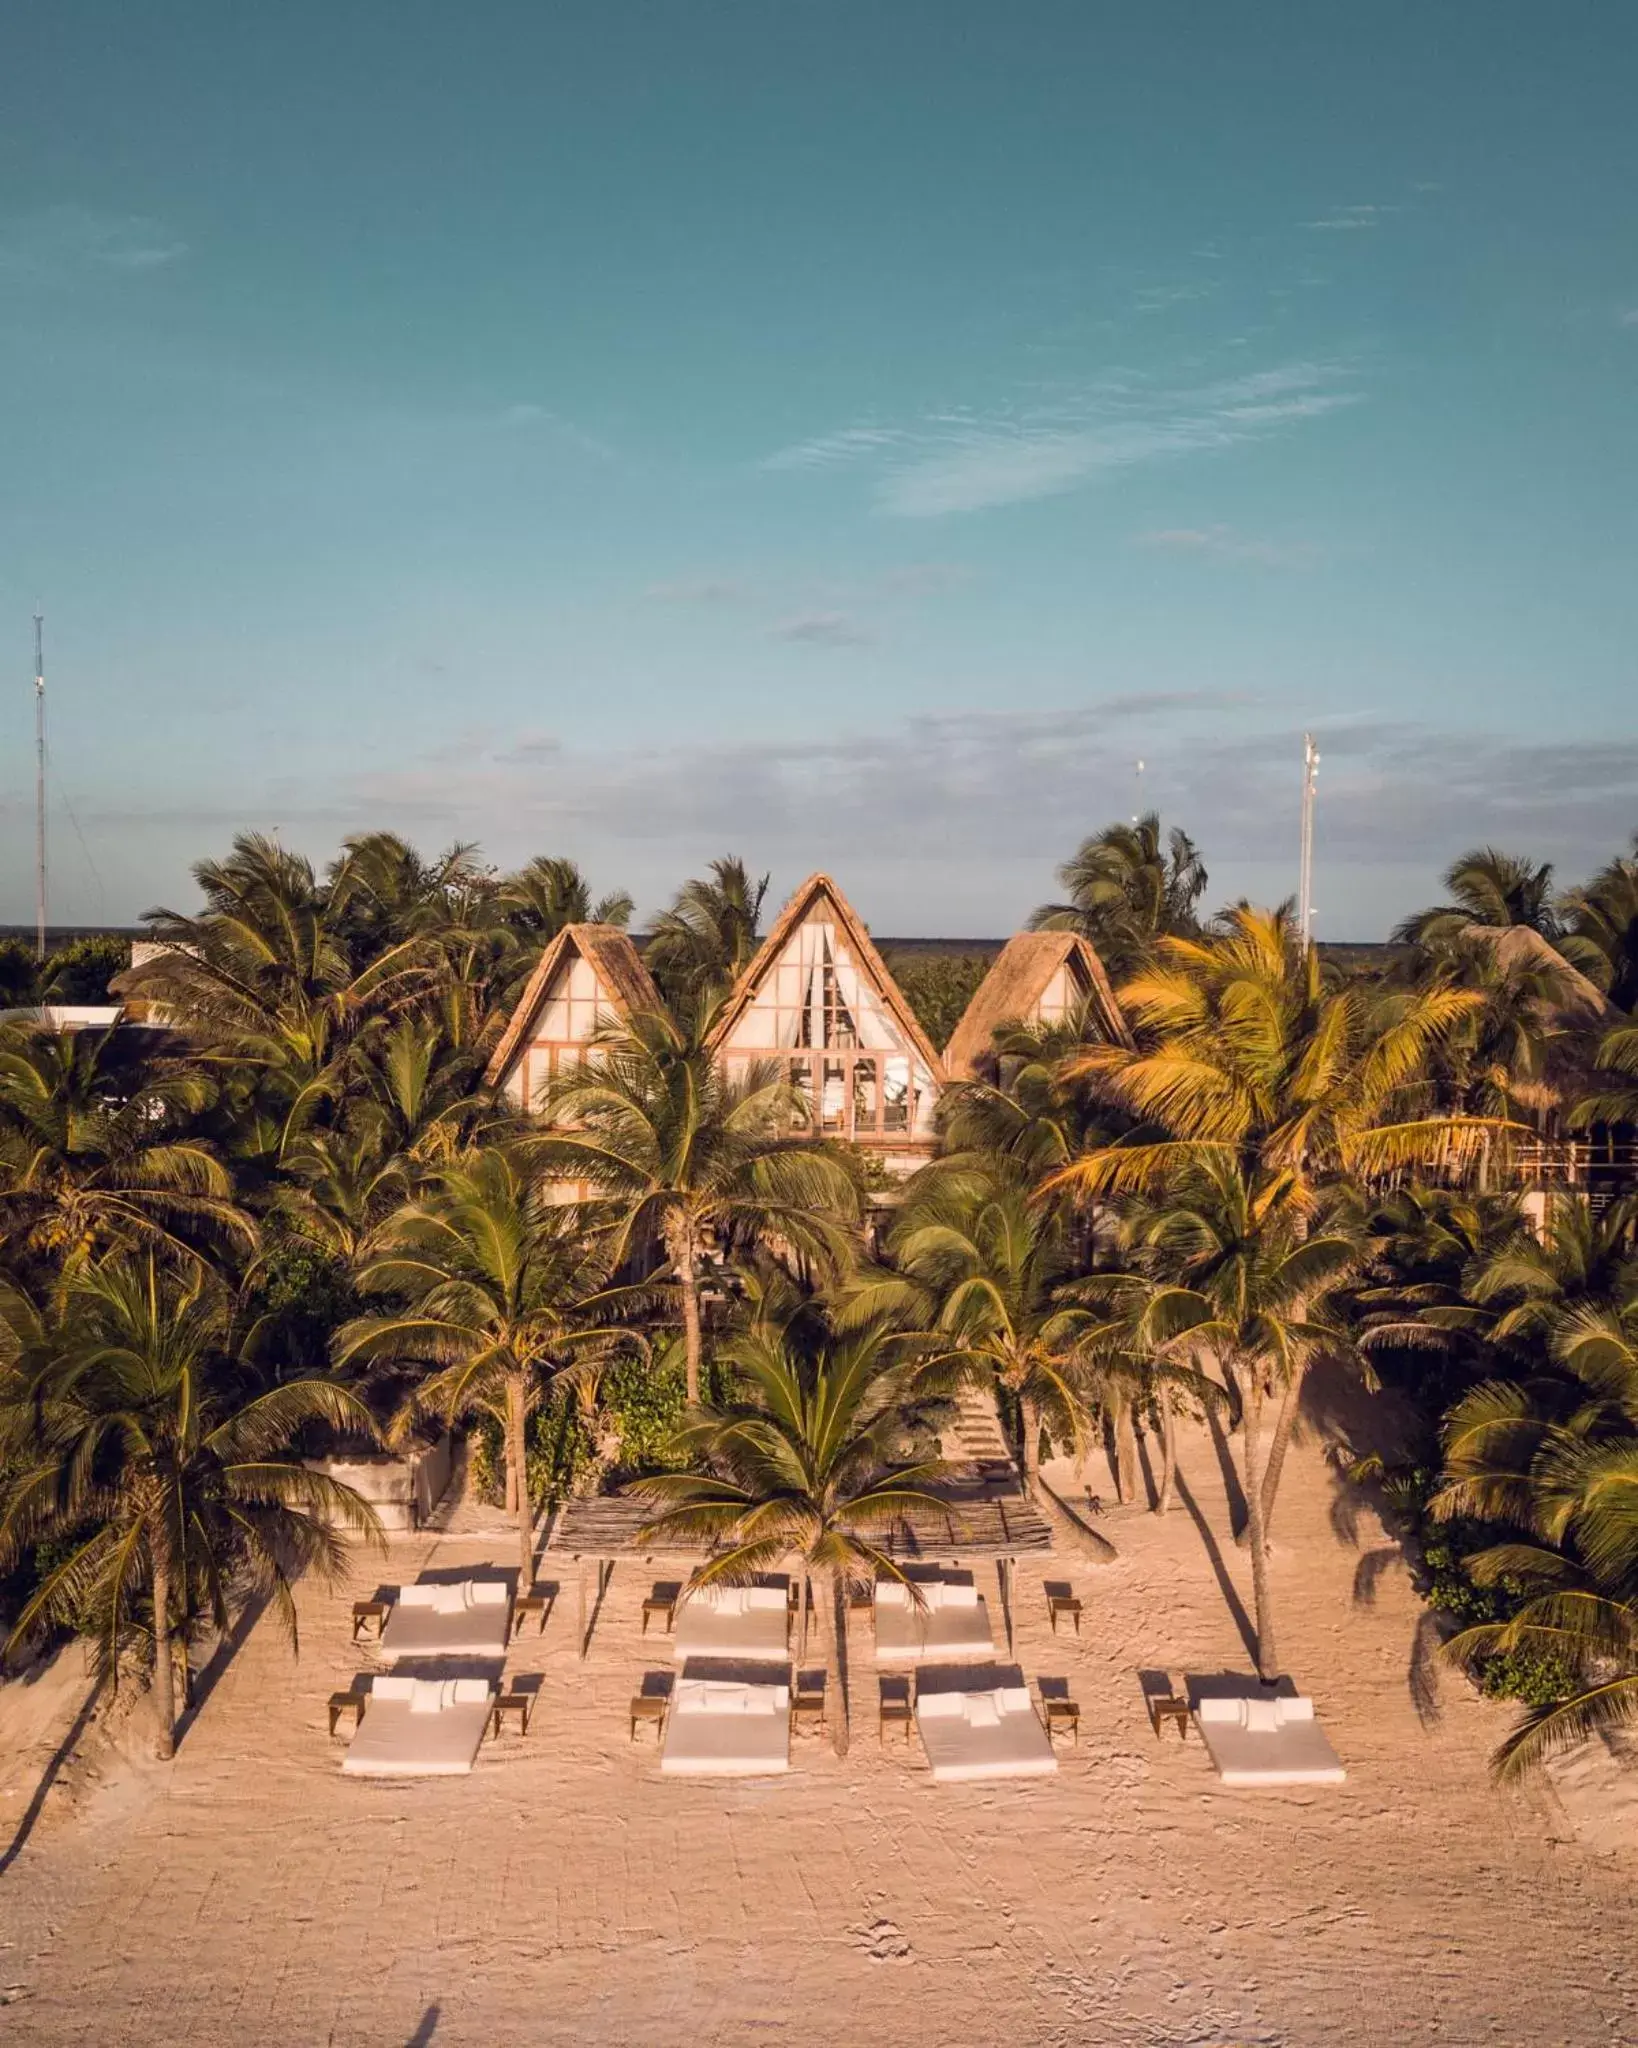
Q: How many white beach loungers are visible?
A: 7